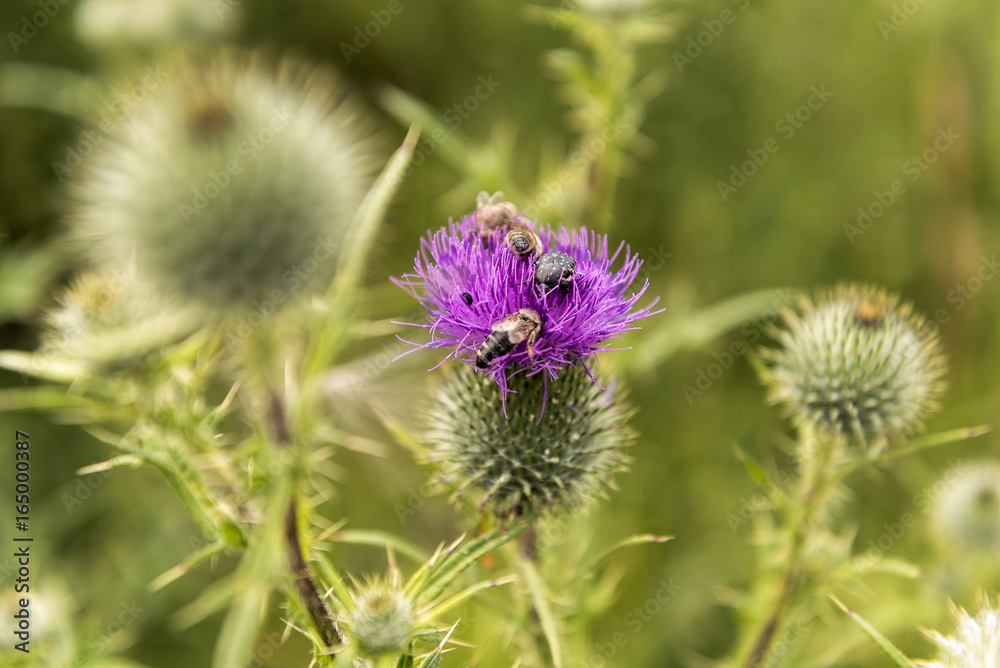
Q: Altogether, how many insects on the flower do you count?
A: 5